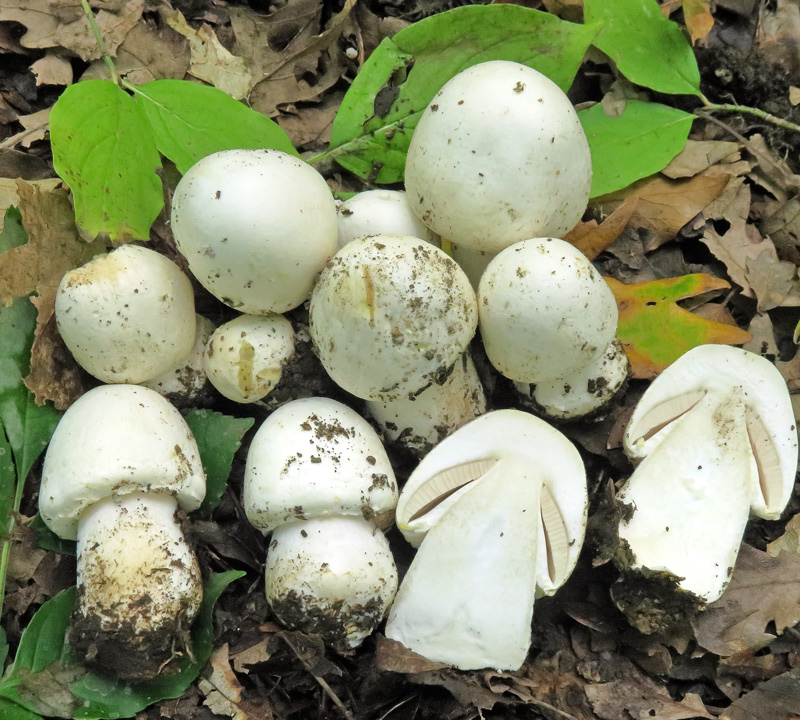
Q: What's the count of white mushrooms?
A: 11